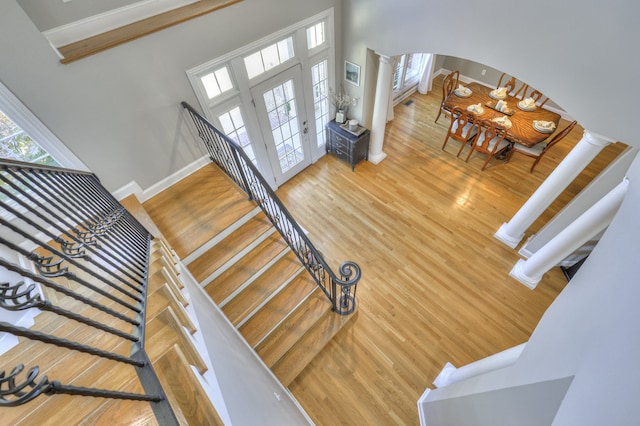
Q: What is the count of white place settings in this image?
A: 6